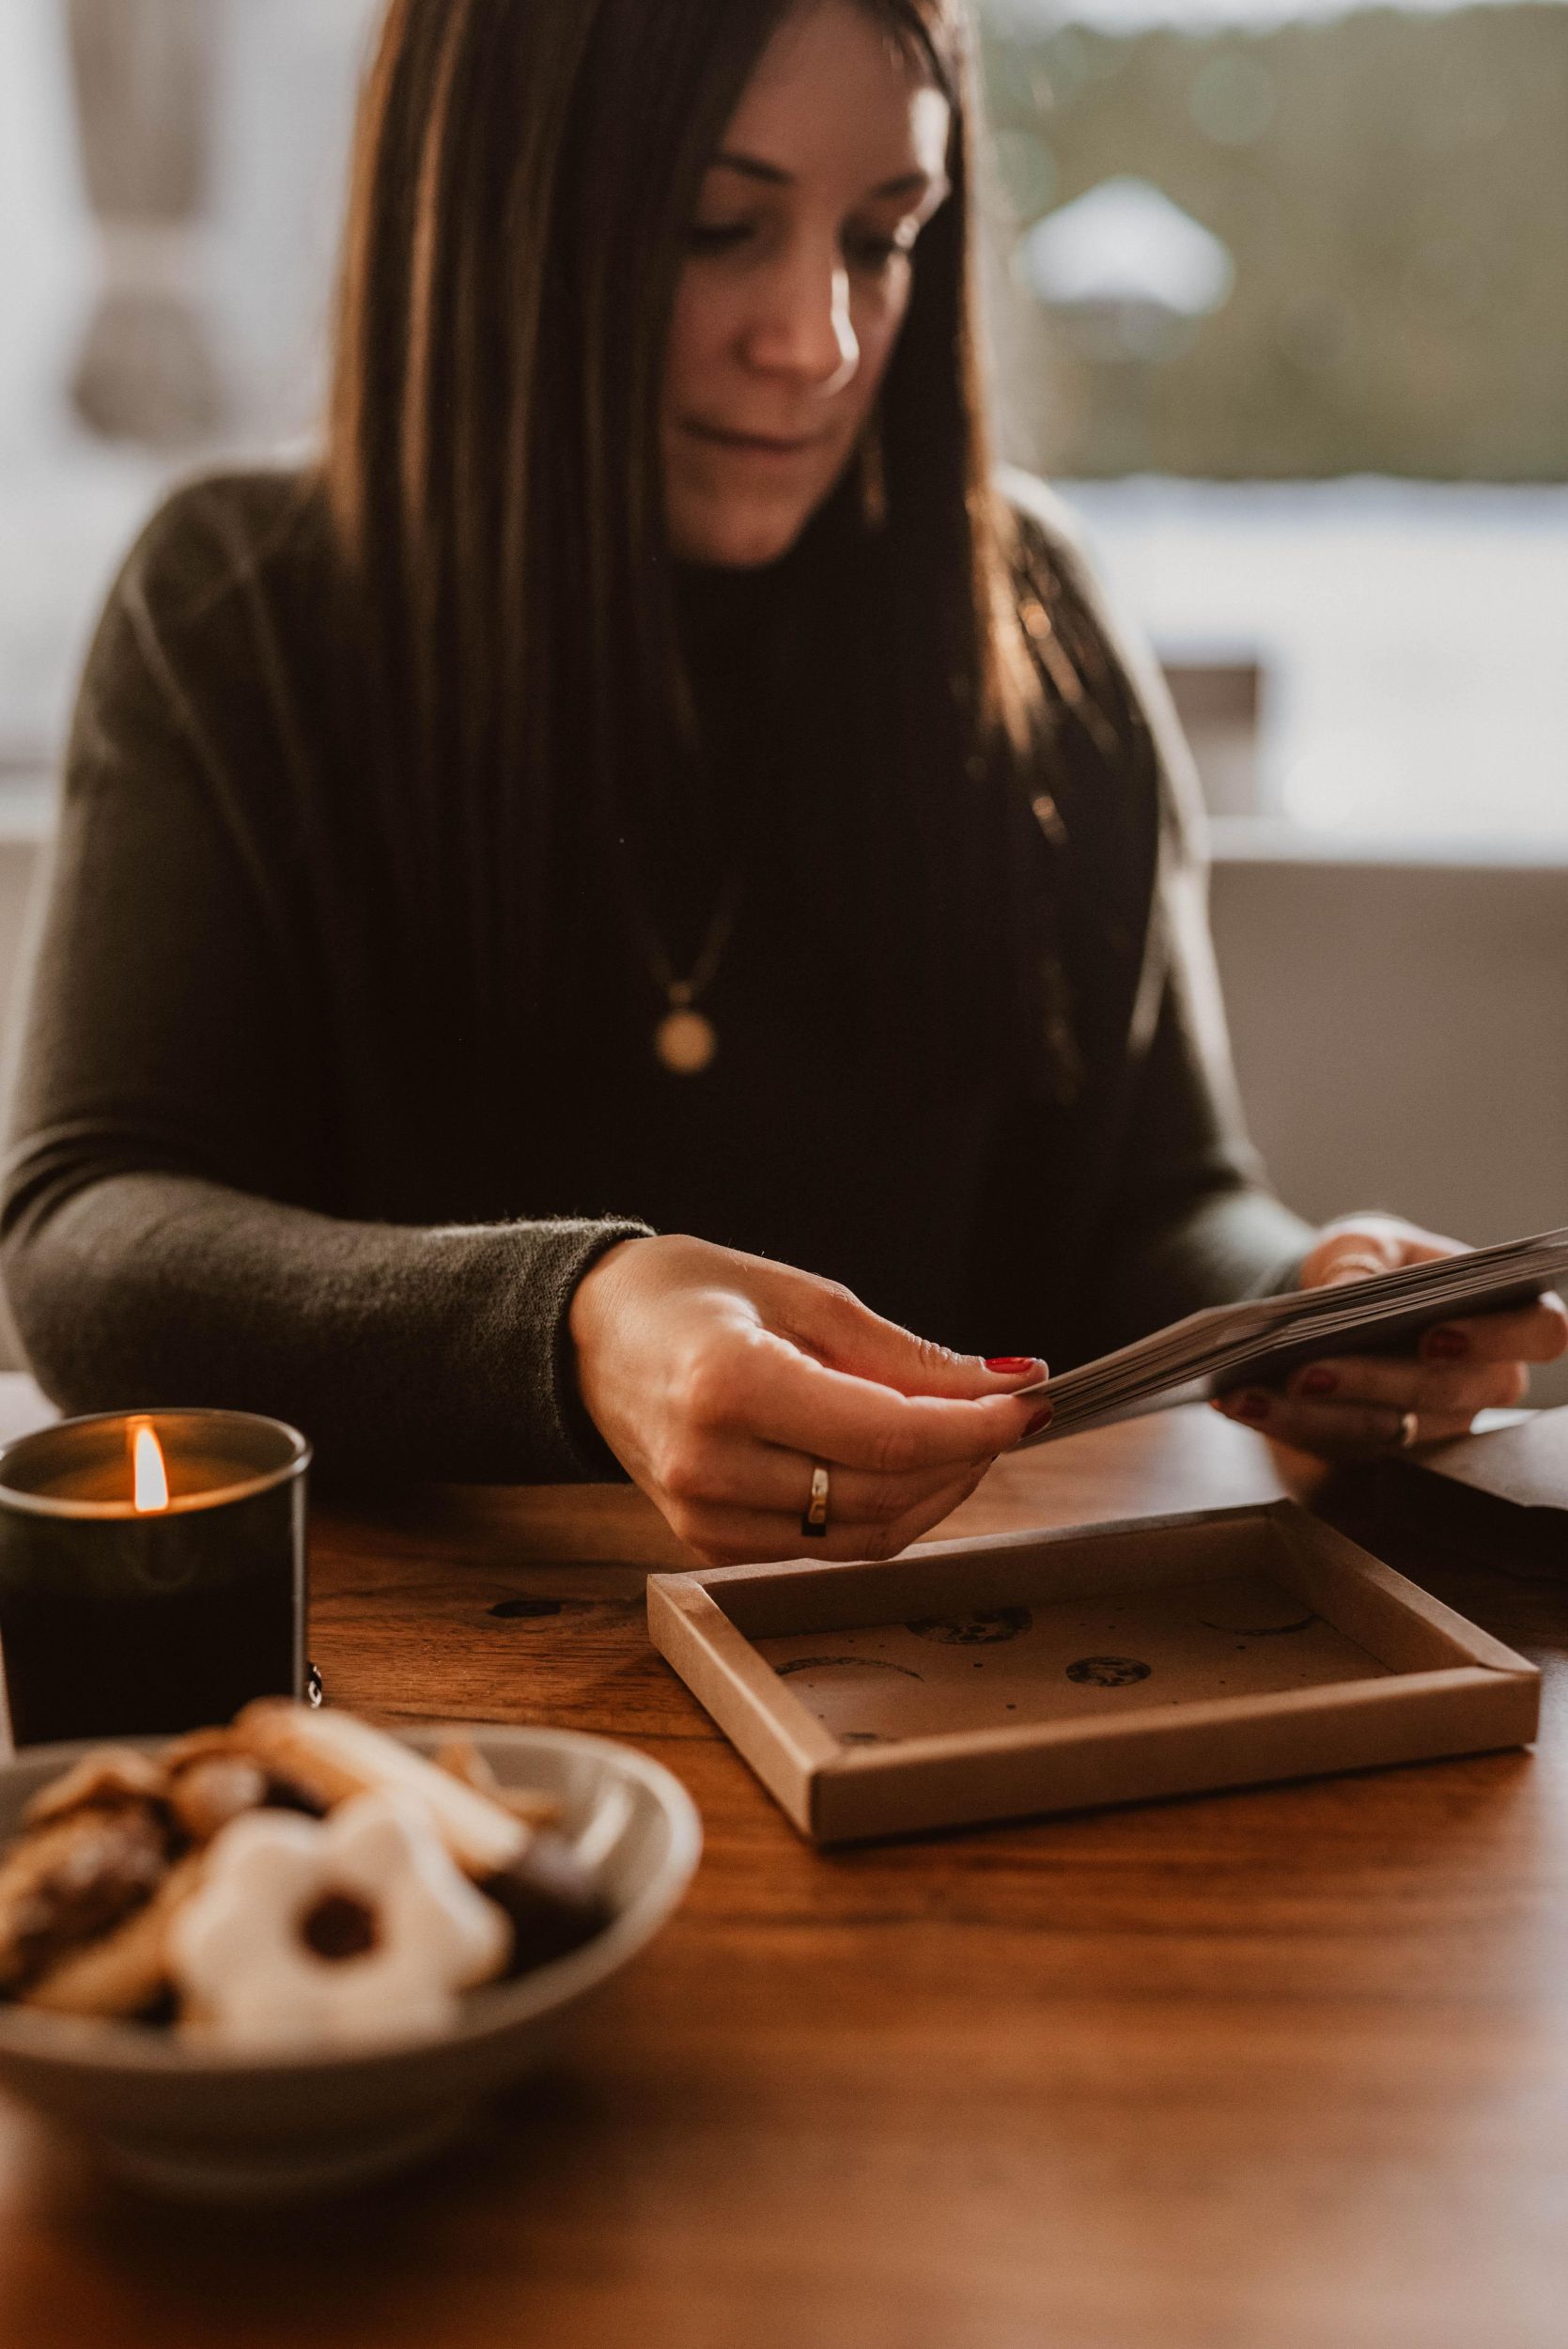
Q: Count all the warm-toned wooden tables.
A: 1